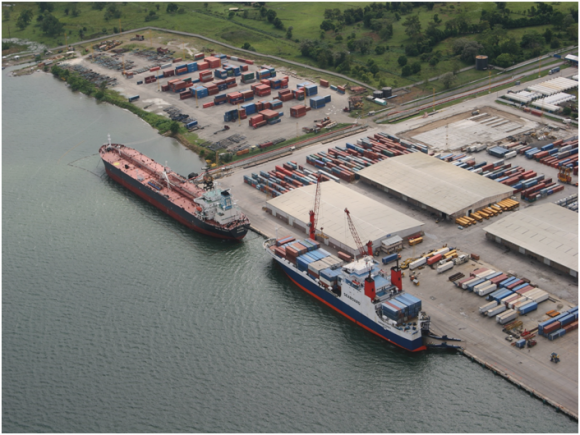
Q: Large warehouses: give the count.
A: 3